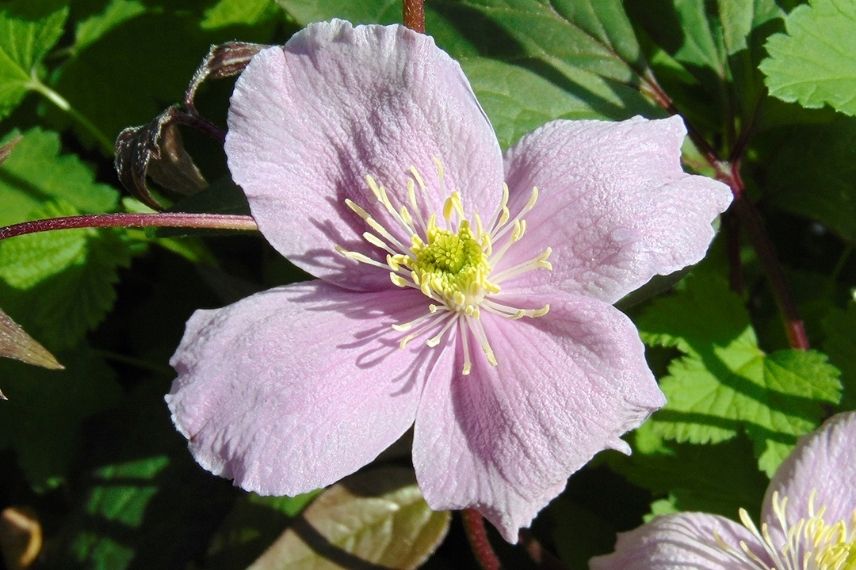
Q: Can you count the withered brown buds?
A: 2